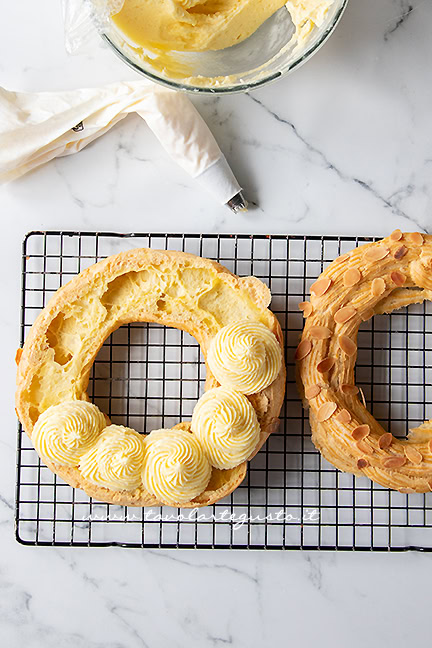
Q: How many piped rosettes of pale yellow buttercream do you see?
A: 5